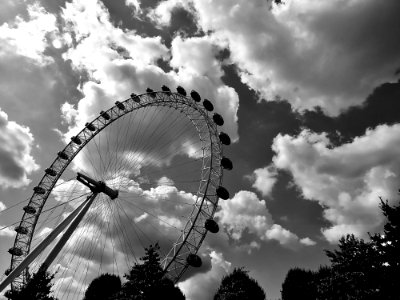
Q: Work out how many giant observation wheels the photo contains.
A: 1